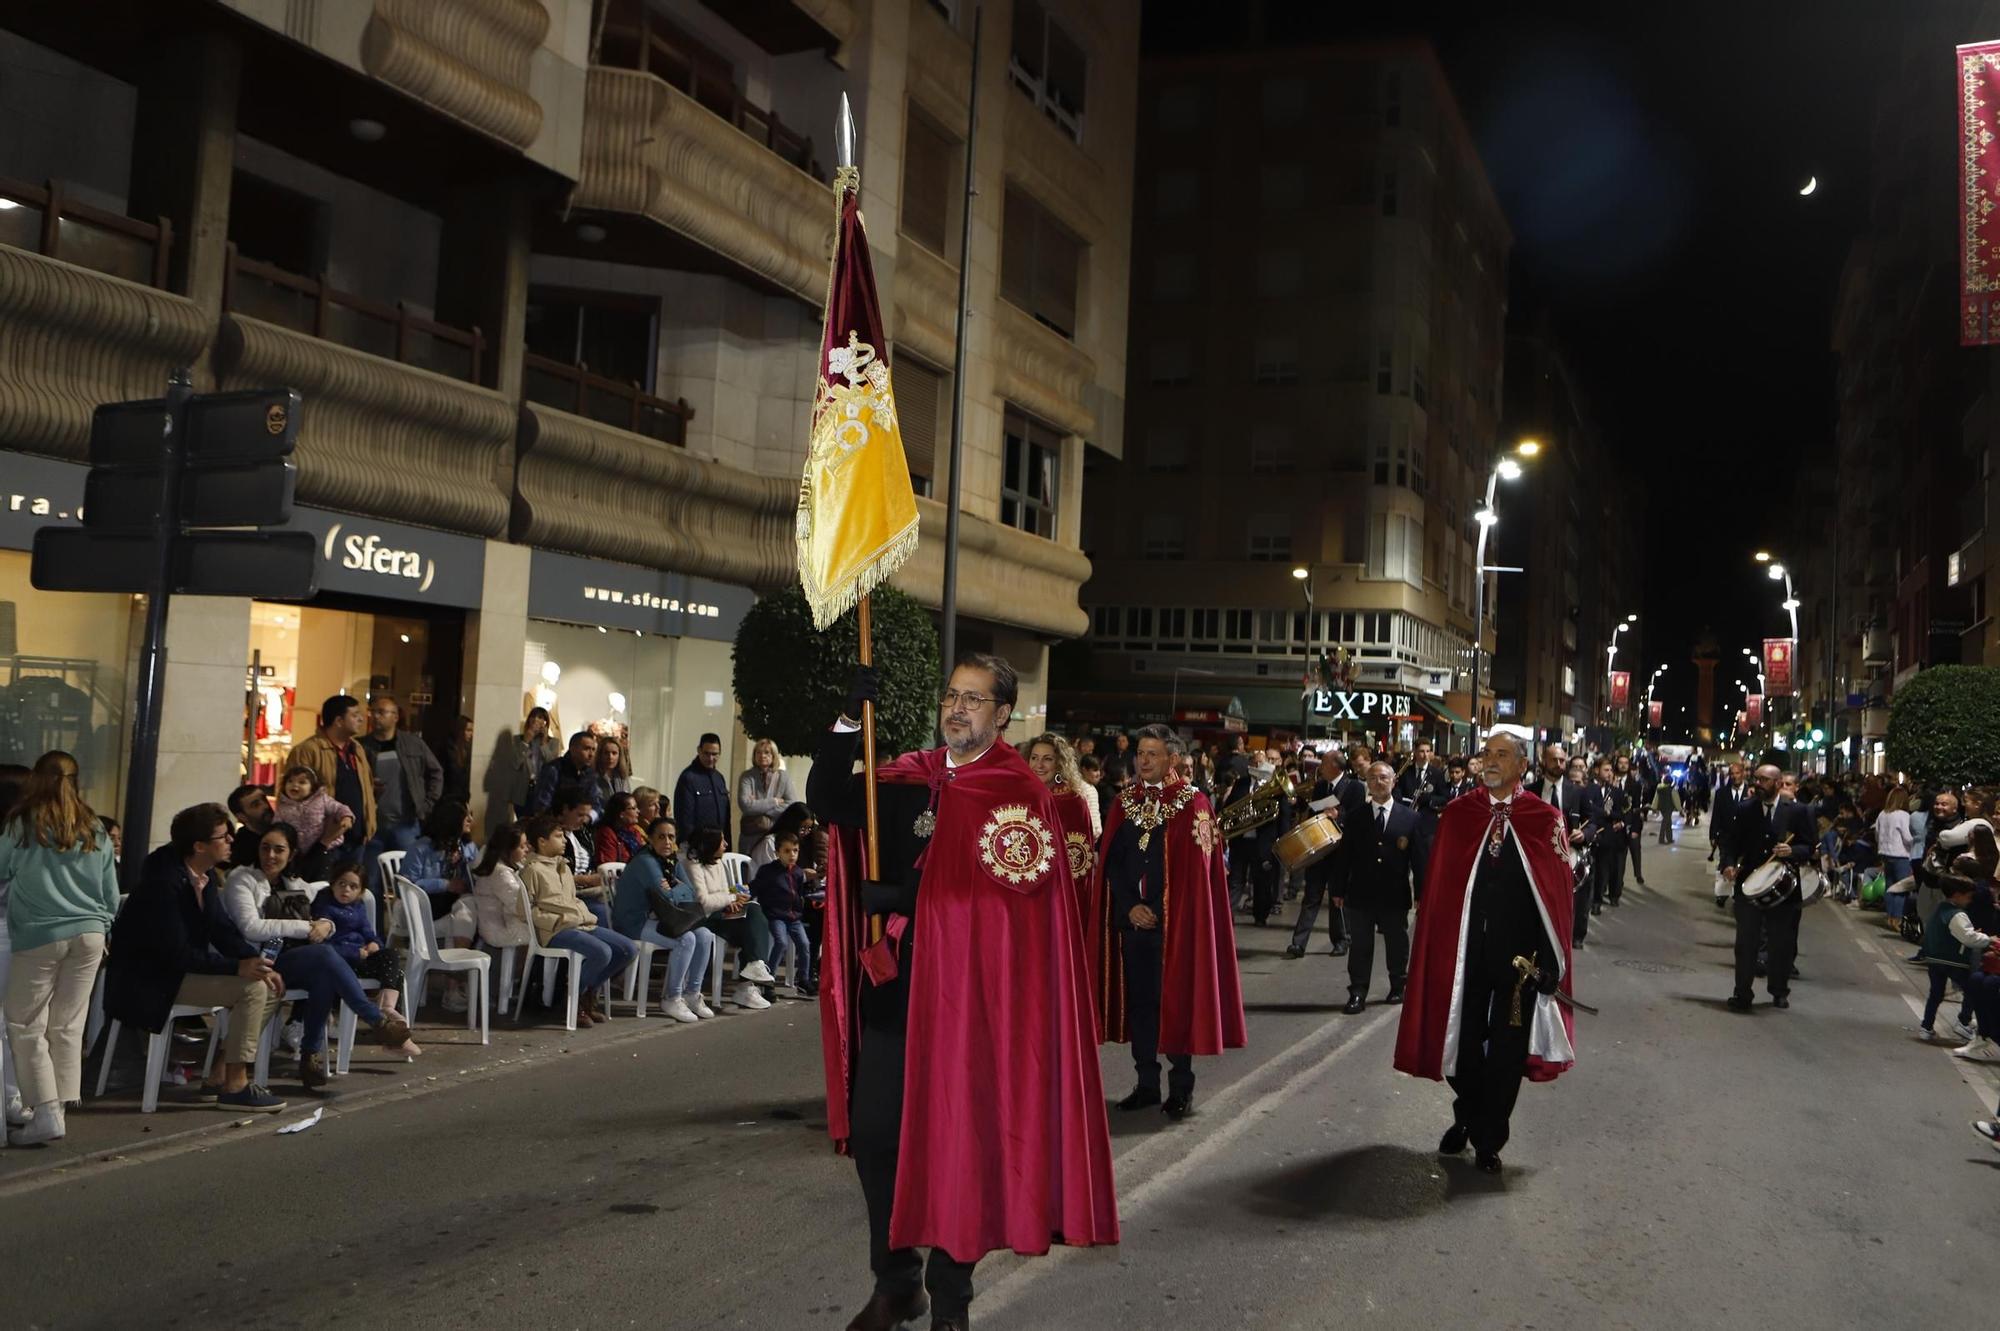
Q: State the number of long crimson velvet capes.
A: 4